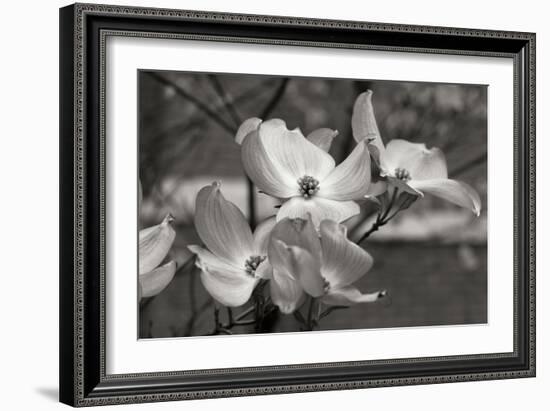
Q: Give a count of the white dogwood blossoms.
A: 5